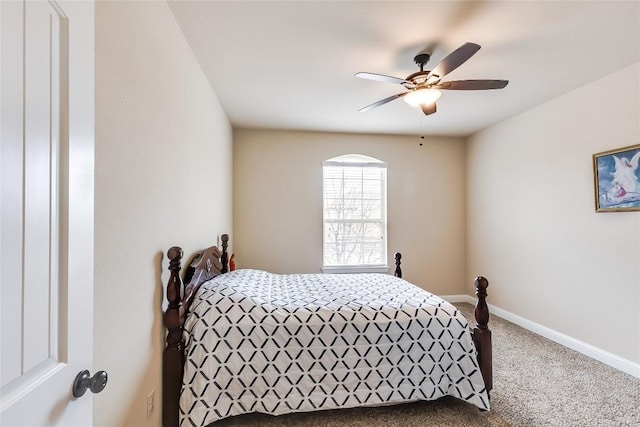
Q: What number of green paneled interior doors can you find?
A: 0